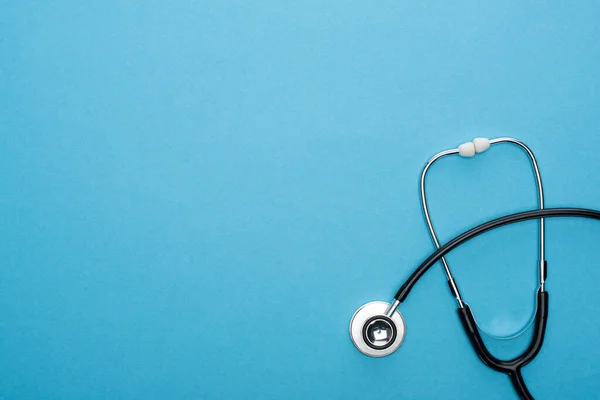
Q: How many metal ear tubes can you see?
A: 2